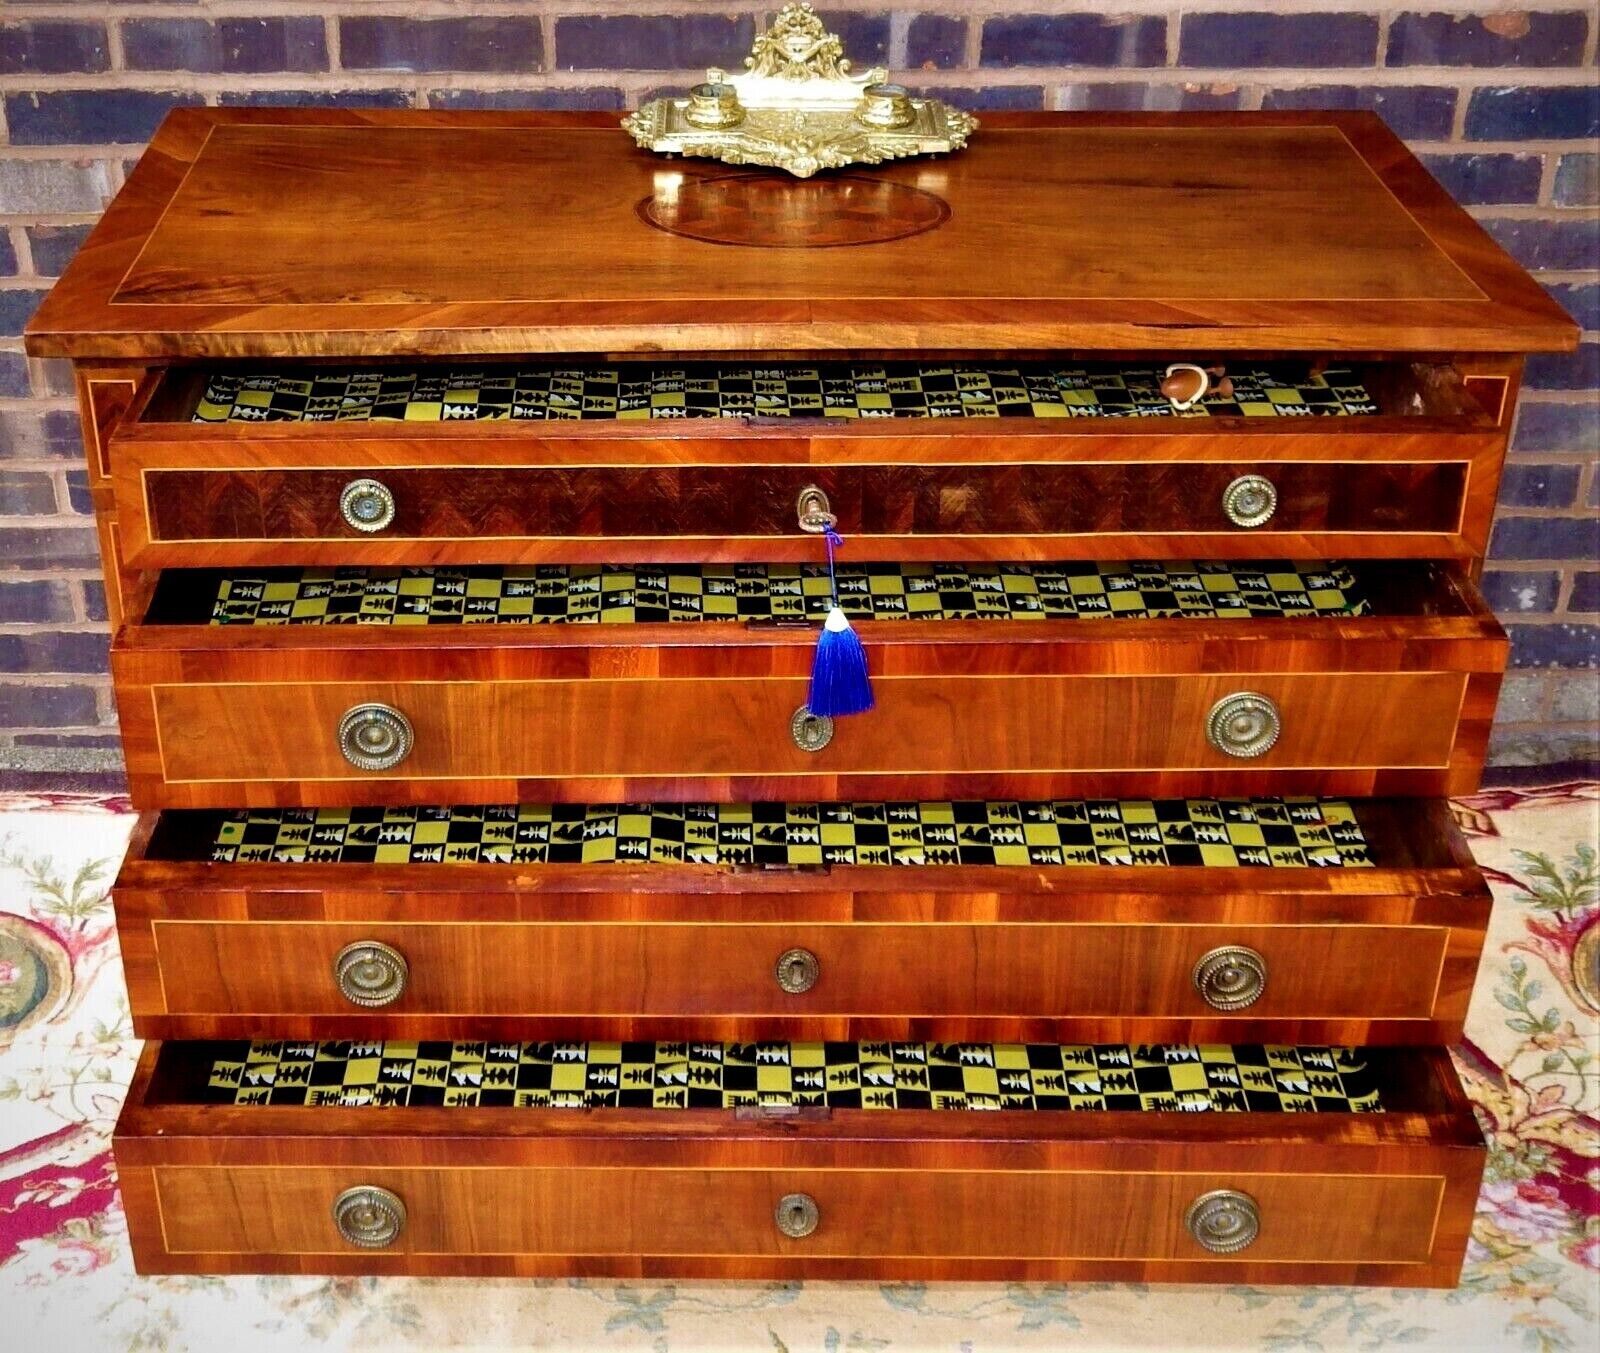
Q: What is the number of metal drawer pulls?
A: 8